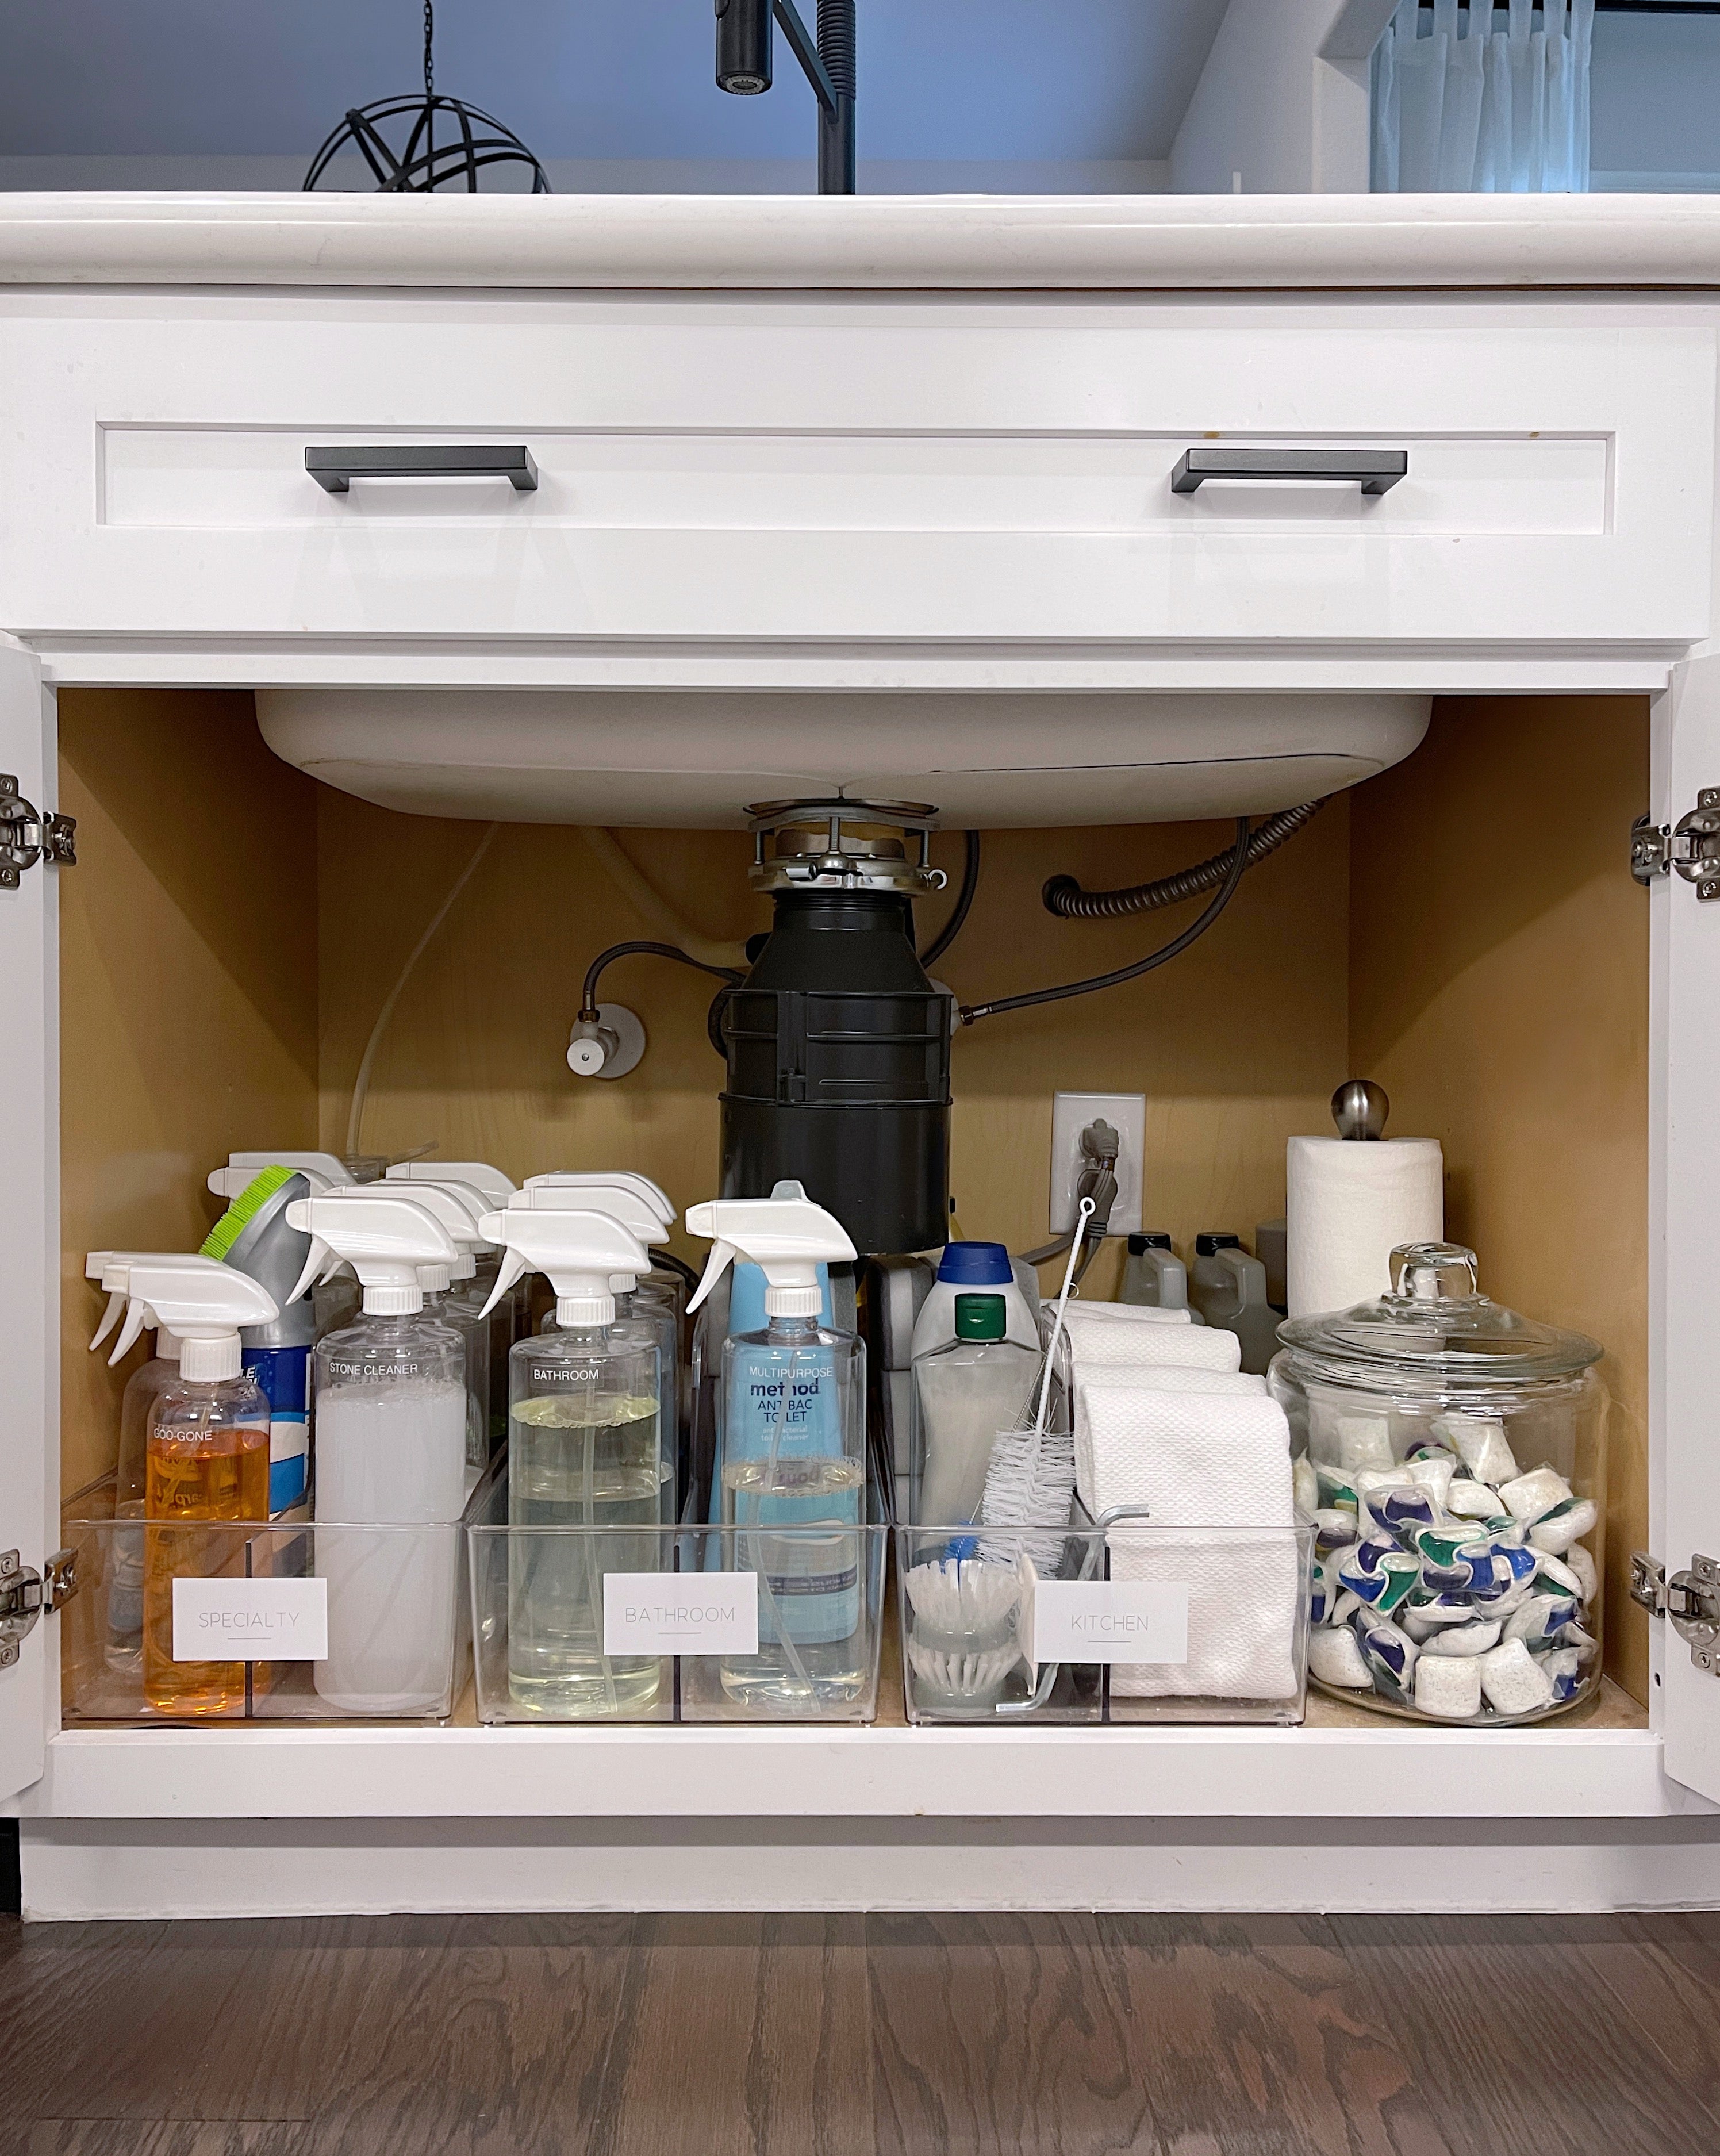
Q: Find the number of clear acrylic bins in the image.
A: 3